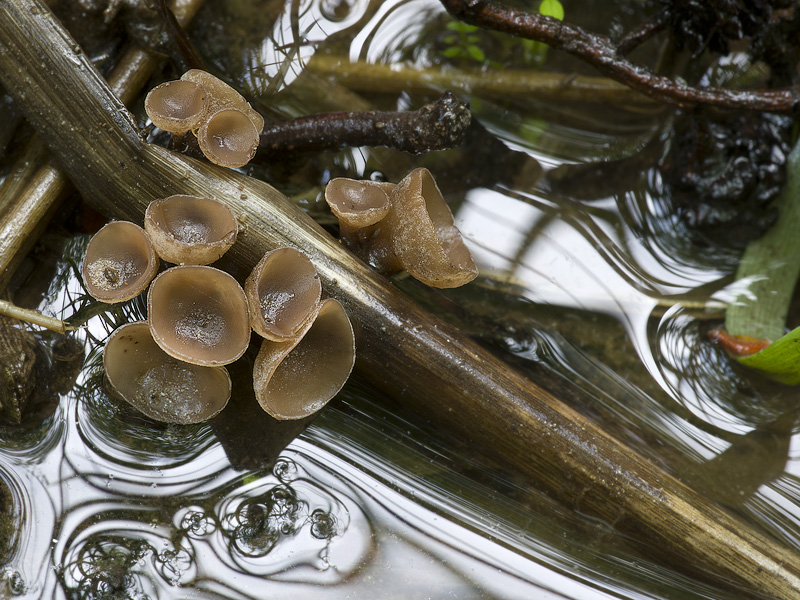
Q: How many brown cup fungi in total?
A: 11